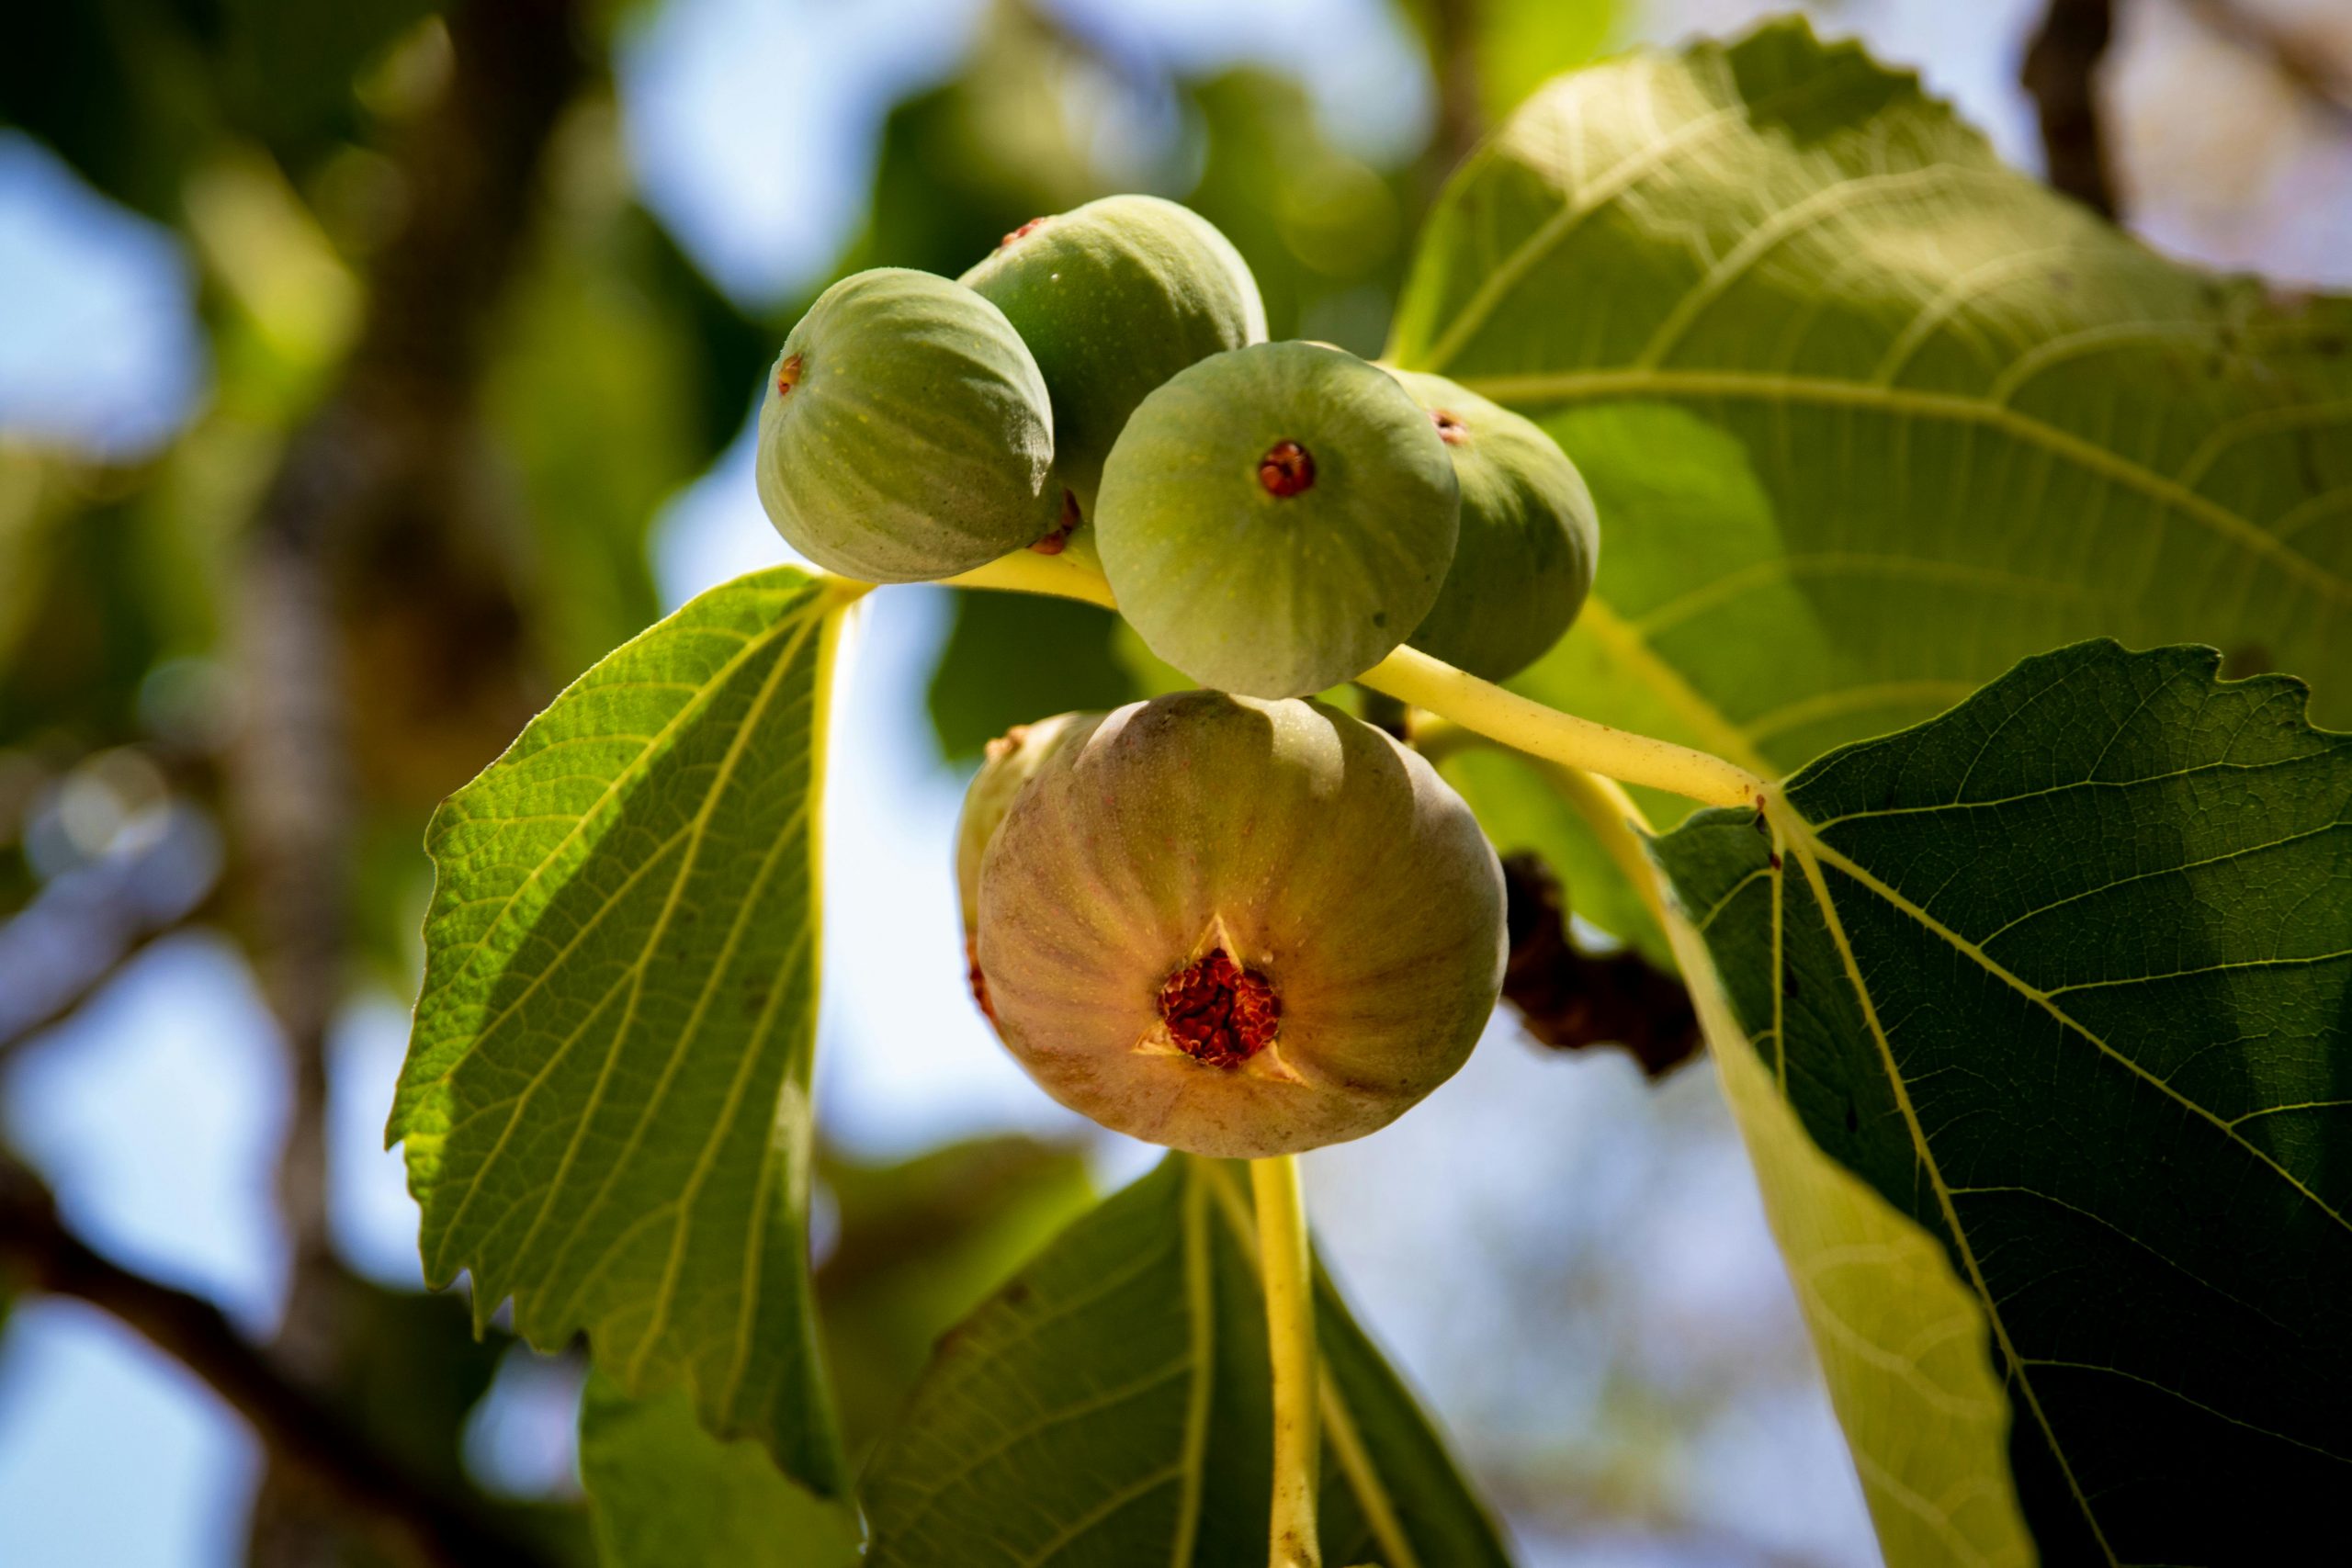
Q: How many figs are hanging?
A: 6